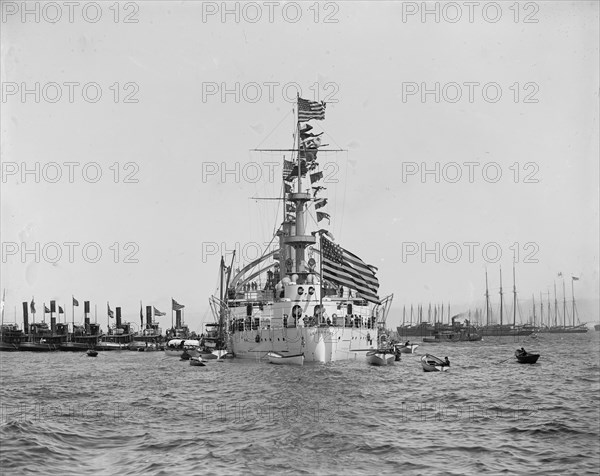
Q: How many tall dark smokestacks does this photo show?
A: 6